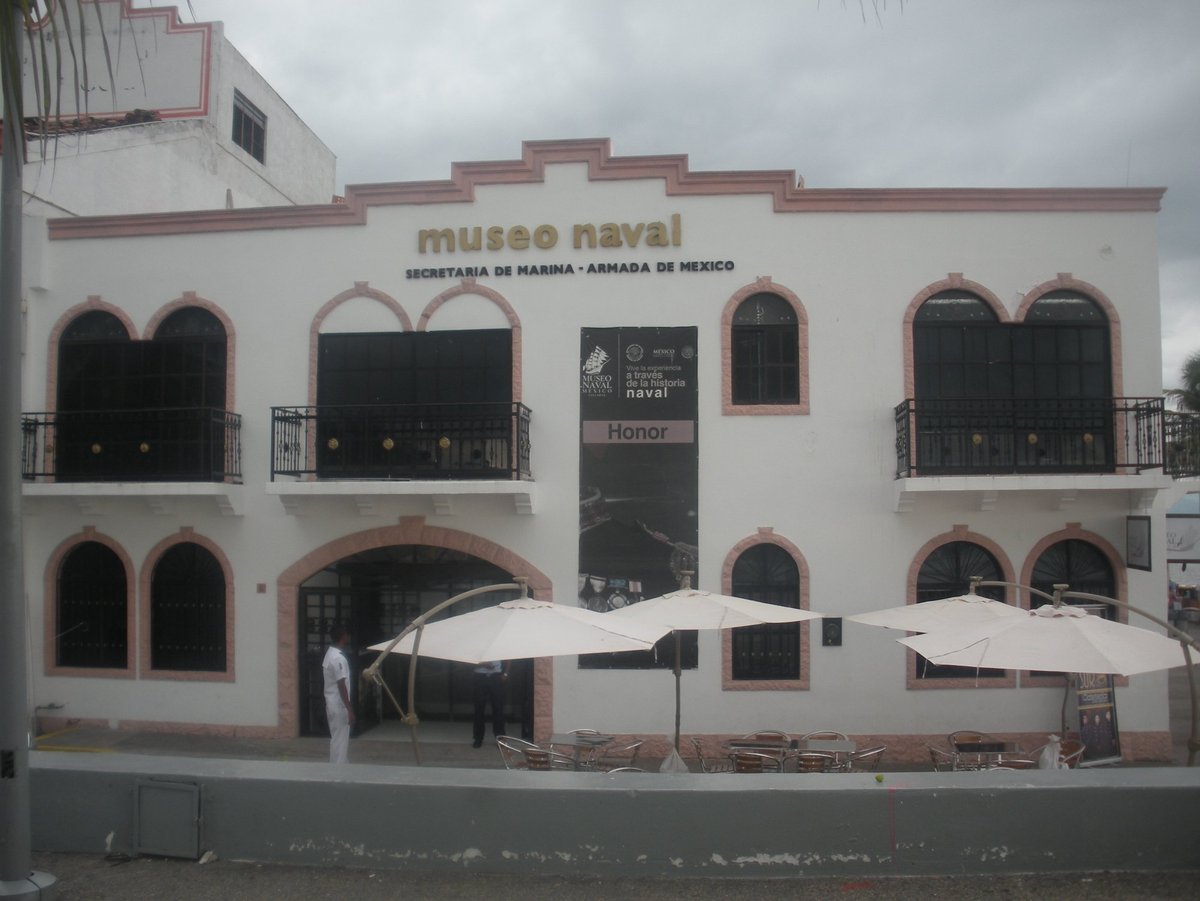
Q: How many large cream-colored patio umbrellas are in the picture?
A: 4